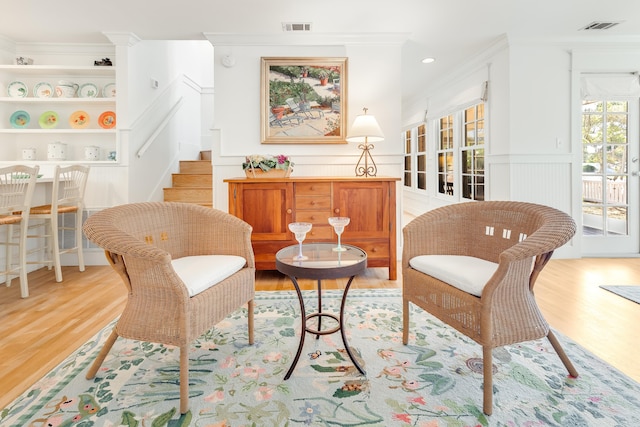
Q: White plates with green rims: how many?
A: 4